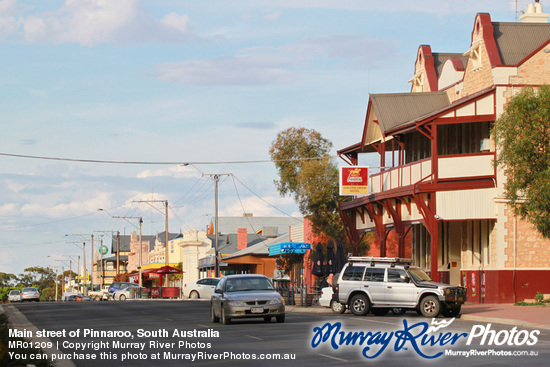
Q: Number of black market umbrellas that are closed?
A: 3